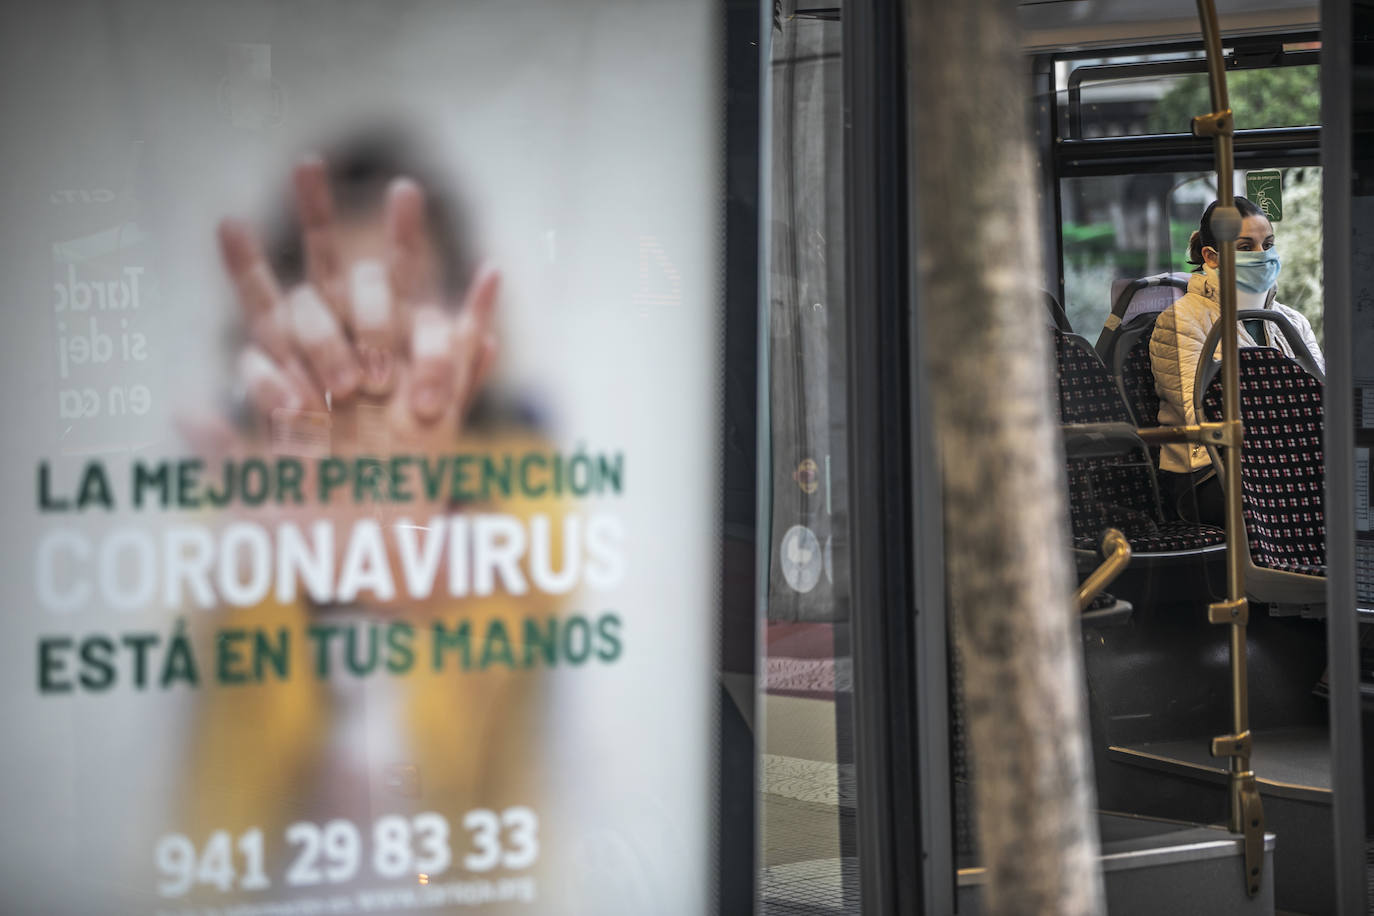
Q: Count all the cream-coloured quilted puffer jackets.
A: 1